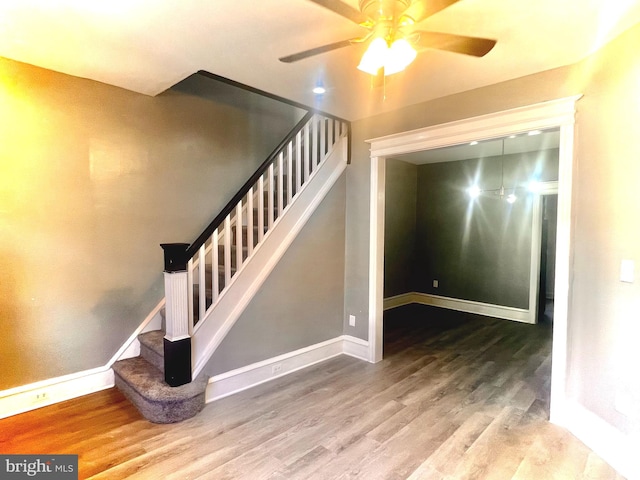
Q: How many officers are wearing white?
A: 0